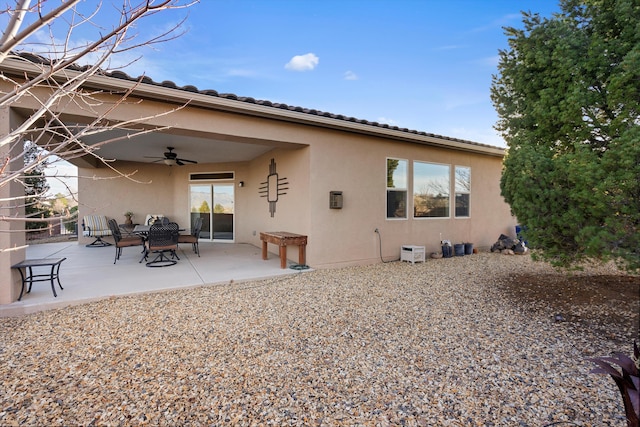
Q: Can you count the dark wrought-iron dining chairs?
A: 4